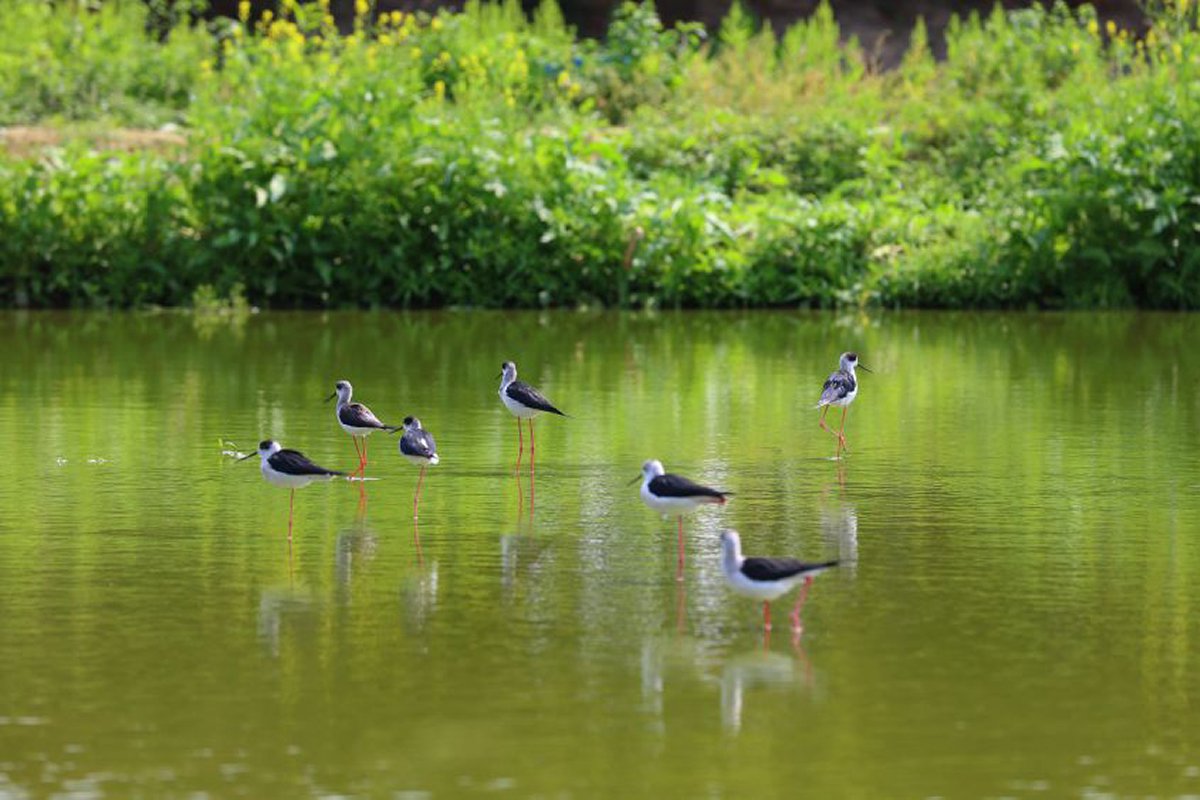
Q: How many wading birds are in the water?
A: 7